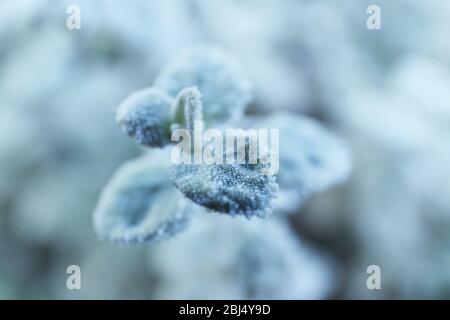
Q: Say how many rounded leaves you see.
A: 5